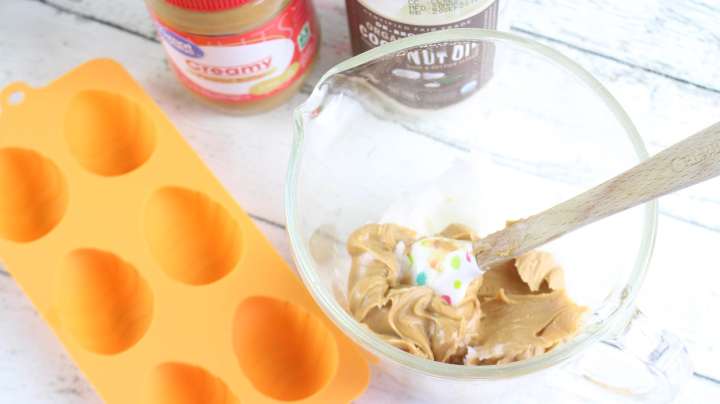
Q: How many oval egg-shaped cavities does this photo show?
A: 6